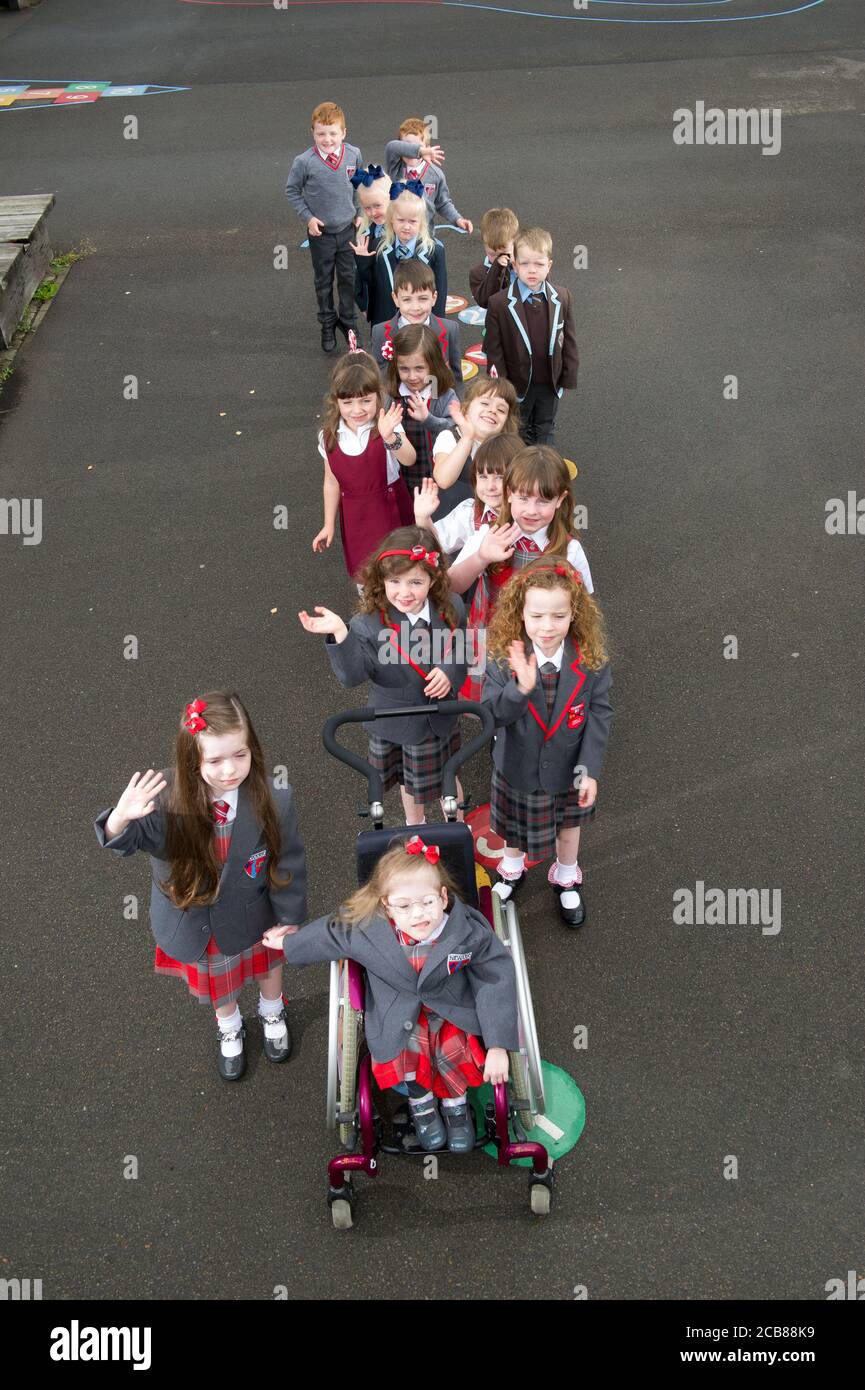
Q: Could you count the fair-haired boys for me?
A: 2